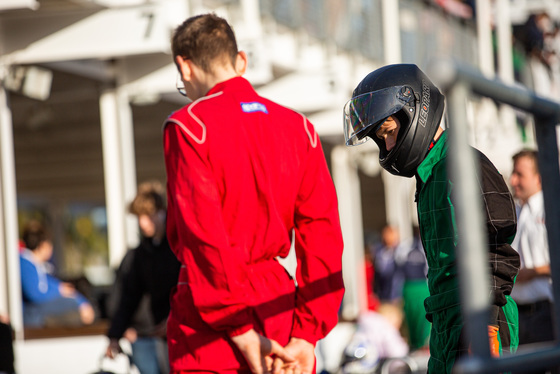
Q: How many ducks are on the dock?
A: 0